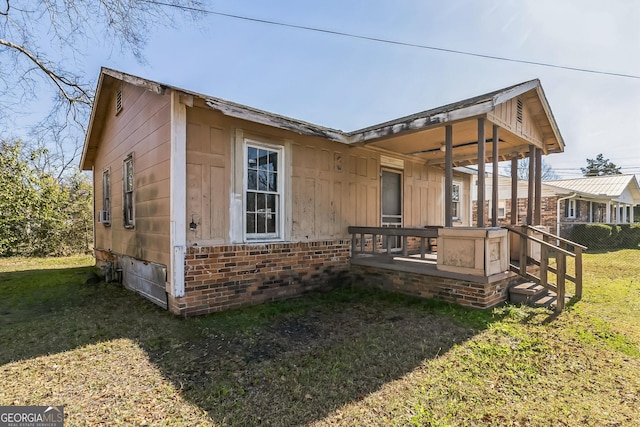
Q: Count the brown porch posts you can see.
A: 6